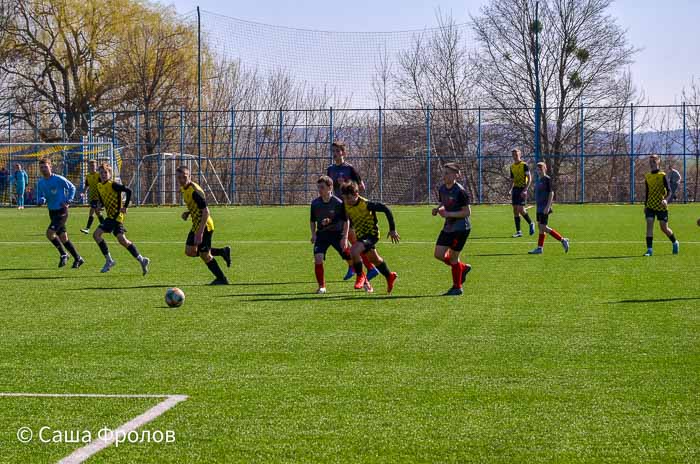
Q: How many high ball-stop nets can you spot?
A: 1